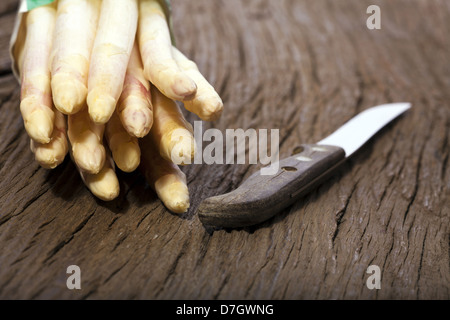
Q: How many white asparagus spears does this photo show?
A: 12